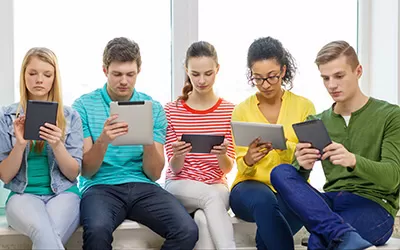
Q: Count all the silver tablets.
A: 2